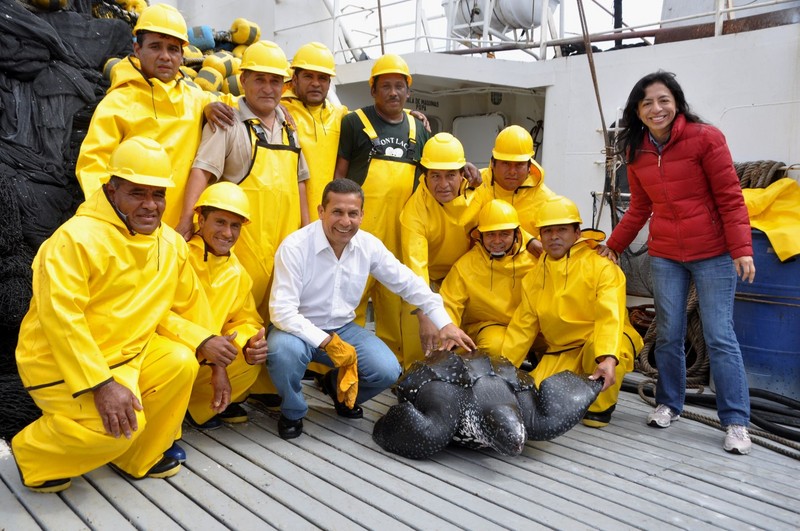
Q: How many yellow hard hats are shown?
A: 10